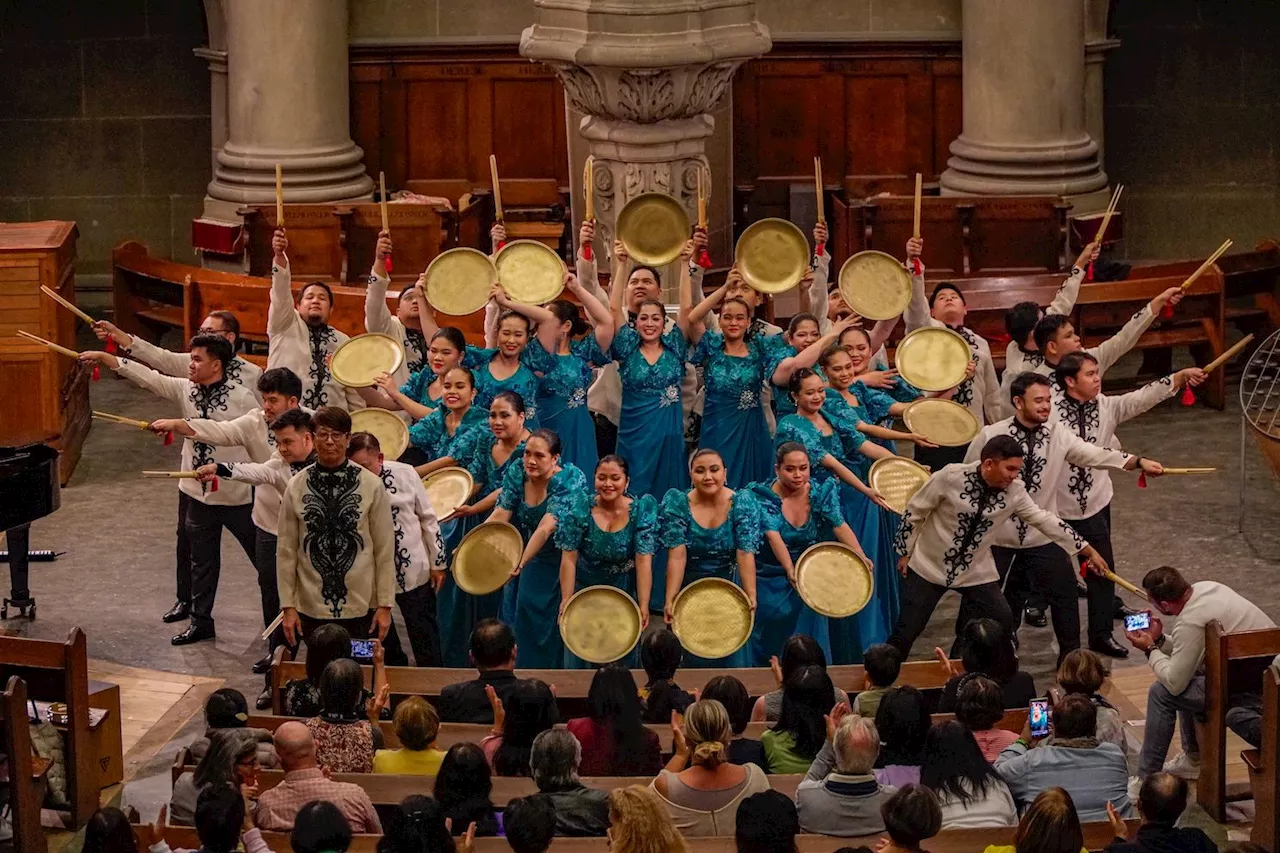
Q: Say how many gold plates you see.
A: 15